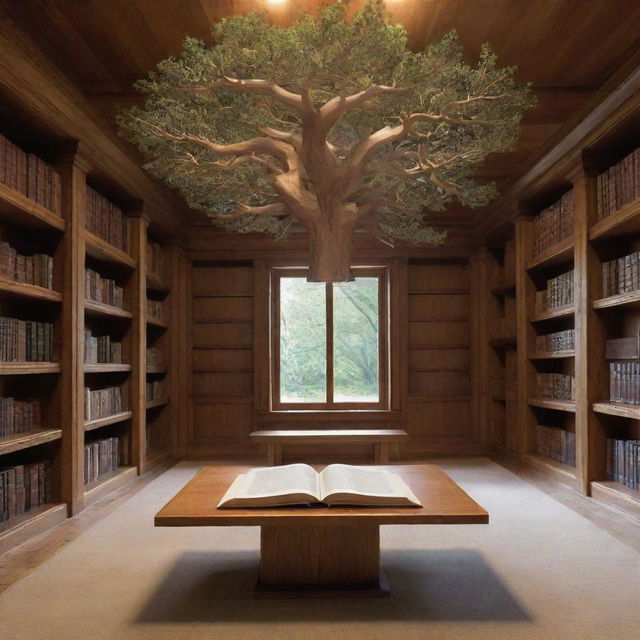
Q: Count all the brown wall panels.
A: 12